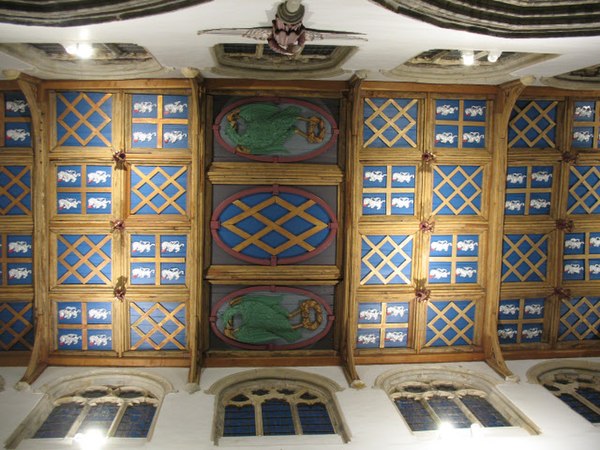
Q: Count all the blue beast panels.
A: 14